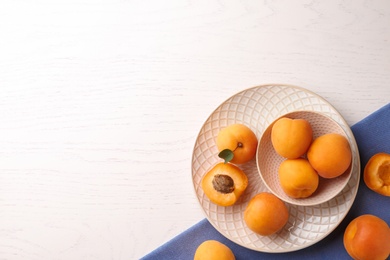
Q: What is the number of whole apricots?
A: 7